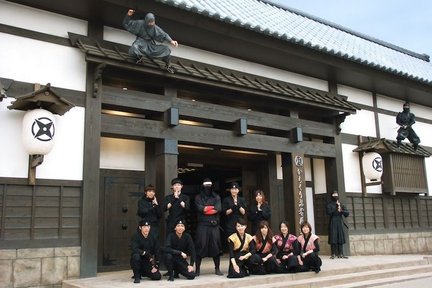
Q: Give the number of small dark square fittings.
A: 3